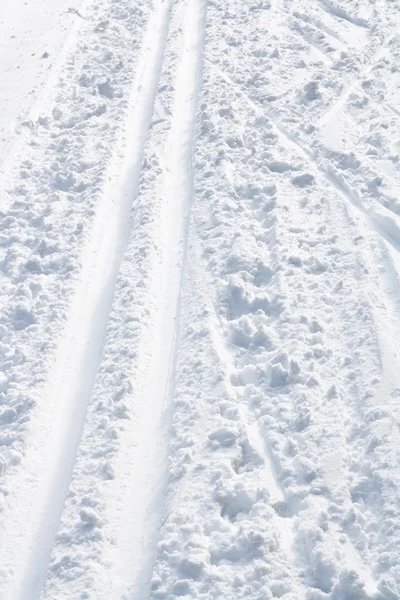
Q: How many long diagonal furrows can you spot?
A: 2